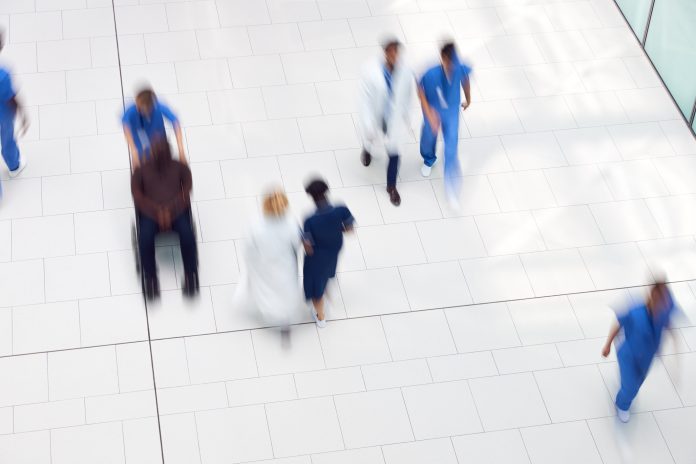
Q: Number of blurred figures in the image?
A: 8